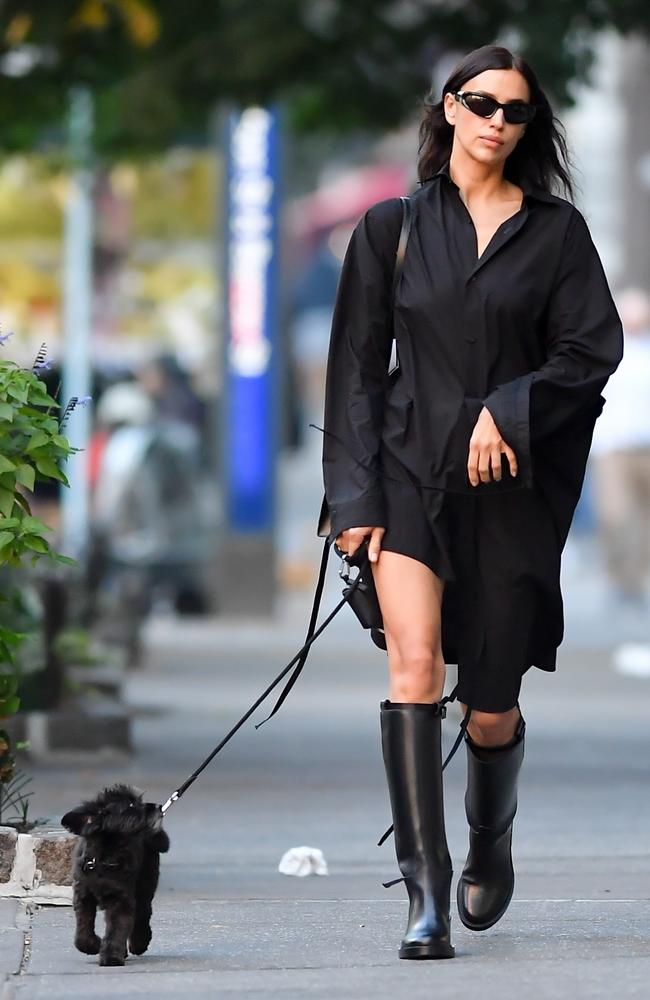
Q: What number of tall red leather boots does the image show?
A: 0